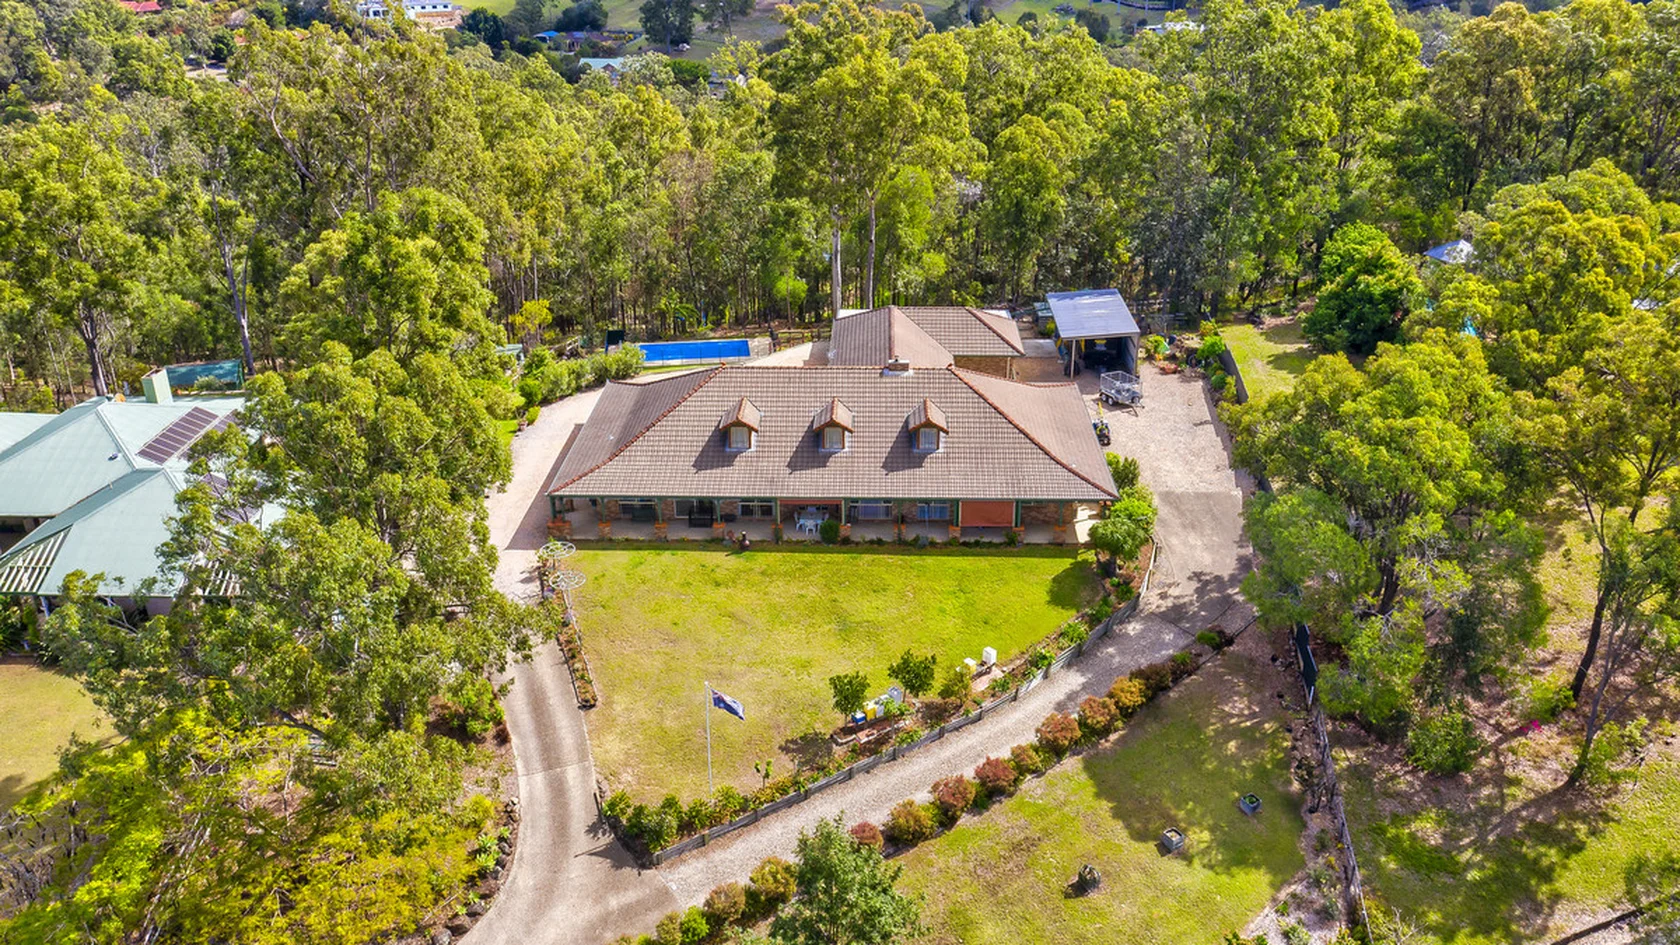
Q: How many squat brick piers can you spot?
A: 10